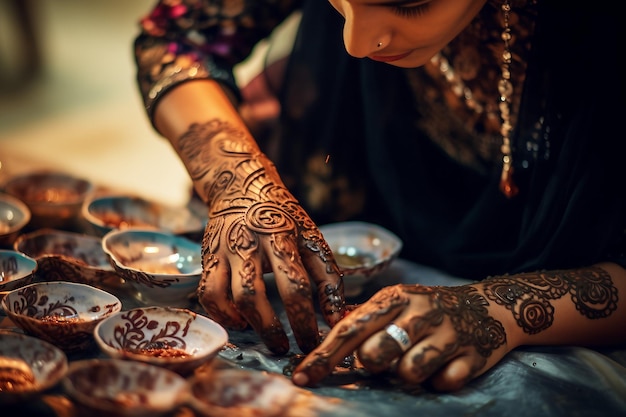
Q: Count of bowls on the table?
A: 12